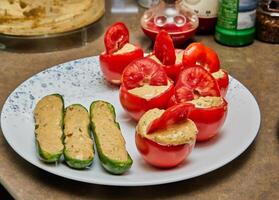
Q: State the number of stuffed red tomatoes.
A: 6